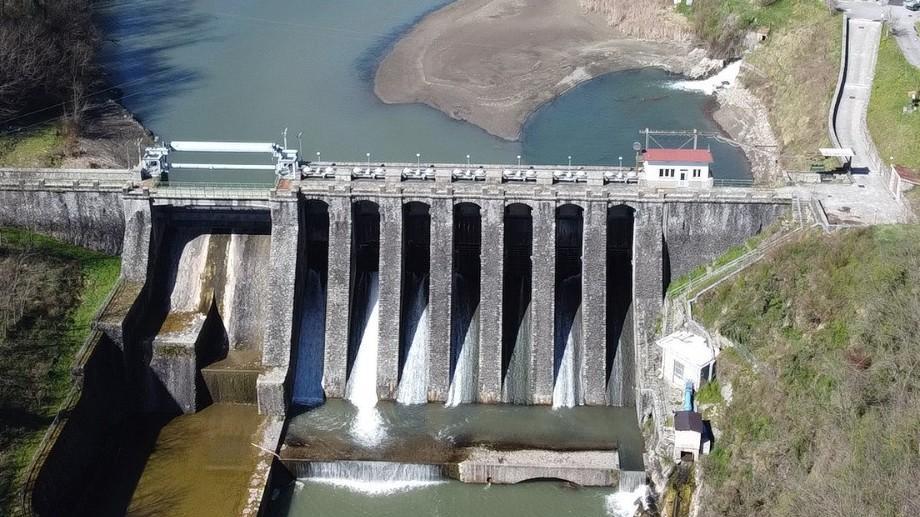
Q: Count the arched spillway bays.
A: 7